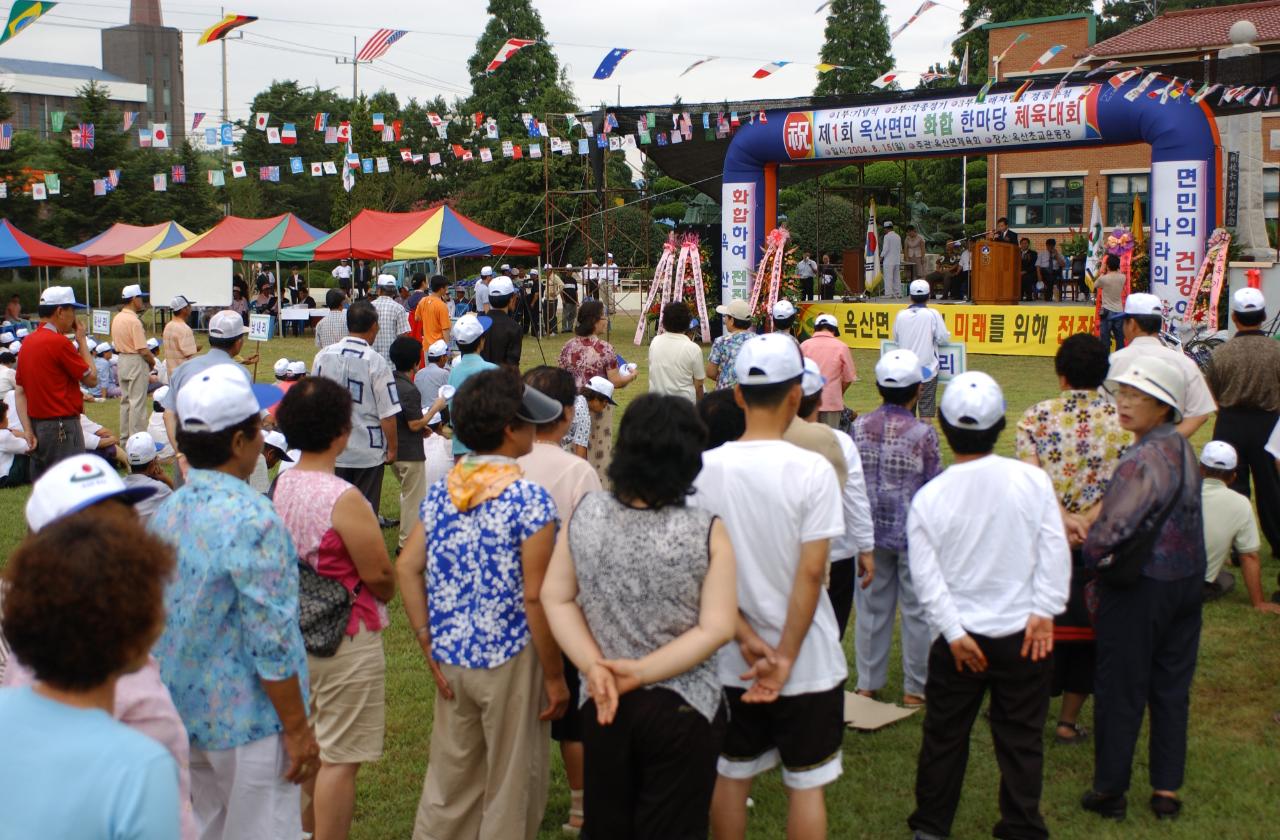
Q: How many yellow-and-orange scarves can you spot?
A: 1